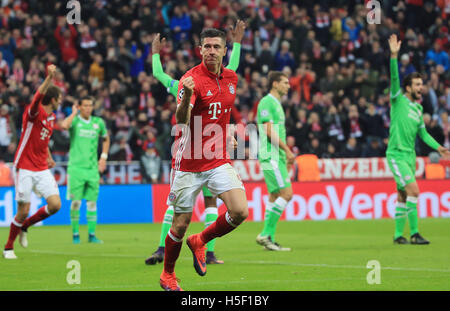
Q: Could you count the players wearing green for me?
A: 4